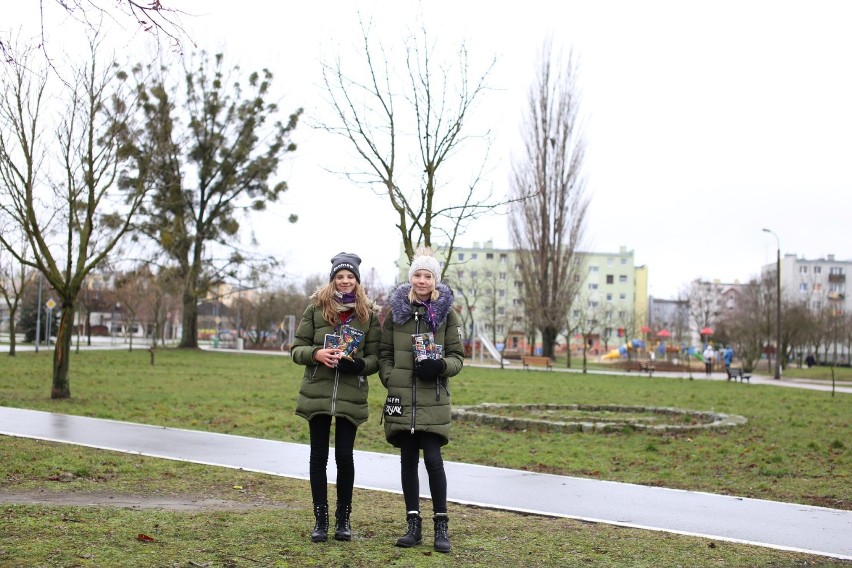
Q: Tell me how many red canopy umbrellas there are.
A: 3